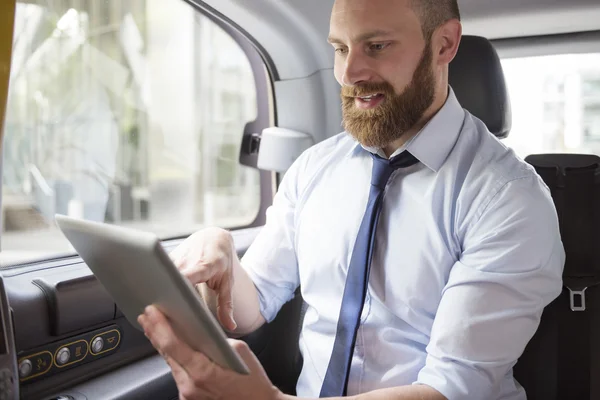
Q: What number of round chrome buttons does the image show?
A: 3